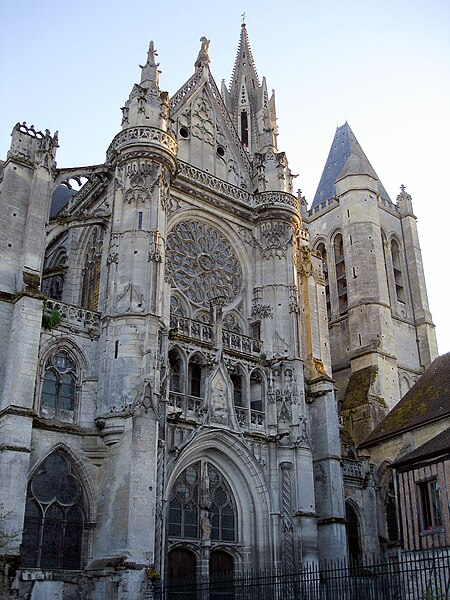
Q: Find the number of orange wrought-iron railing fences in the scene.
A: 0